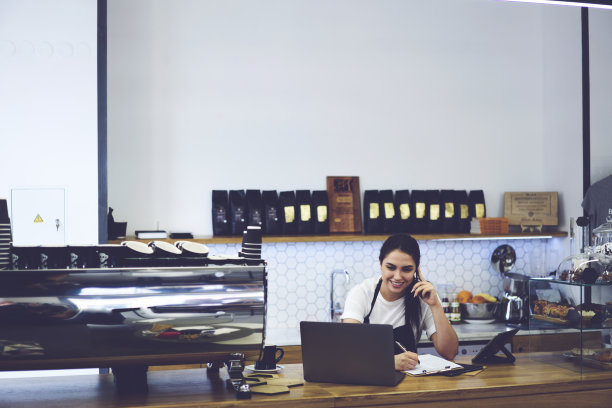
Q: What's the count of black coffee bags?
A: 15